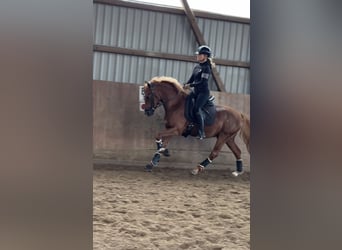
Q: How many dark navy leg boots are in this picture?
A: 4